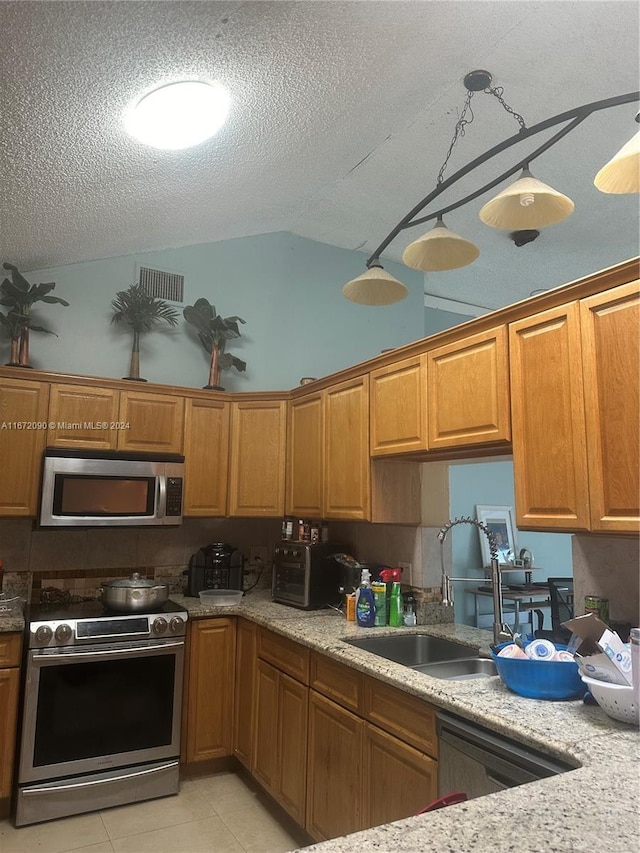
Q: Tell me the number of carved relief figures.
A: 0